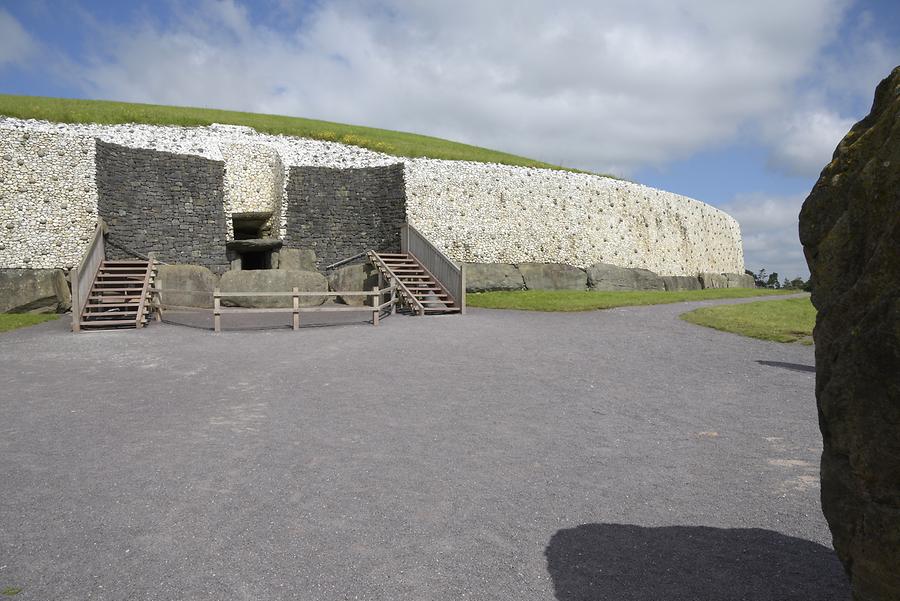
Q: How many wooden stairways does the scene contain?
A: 2